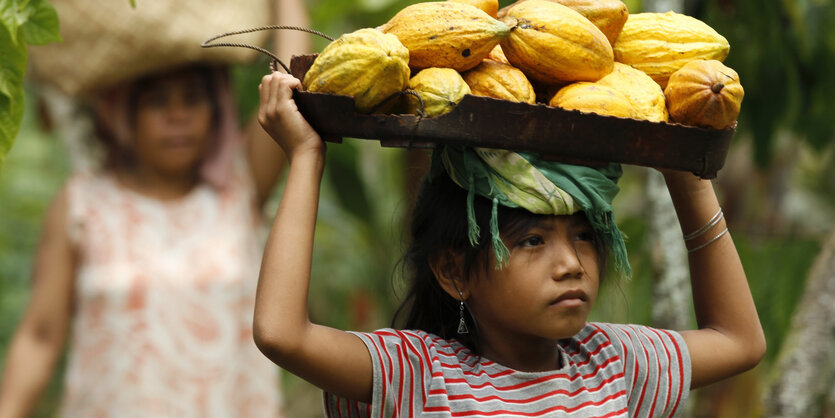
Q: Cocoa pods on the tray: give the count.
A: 12